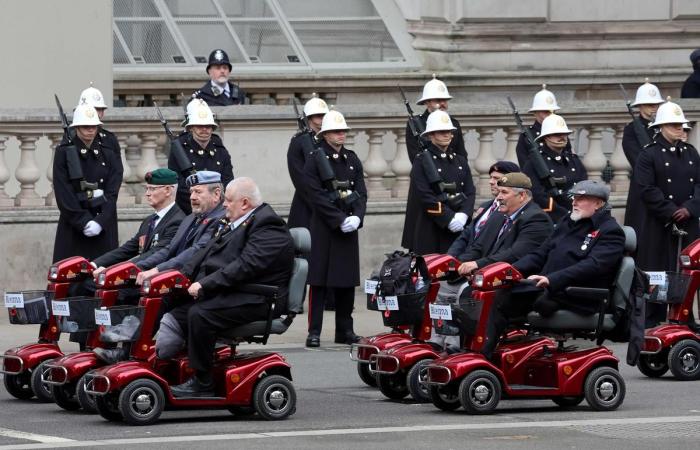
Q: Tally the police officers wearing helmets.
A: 1